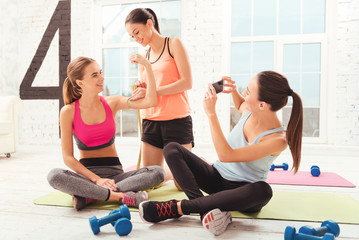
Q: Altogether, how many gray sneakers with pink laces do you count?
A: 2